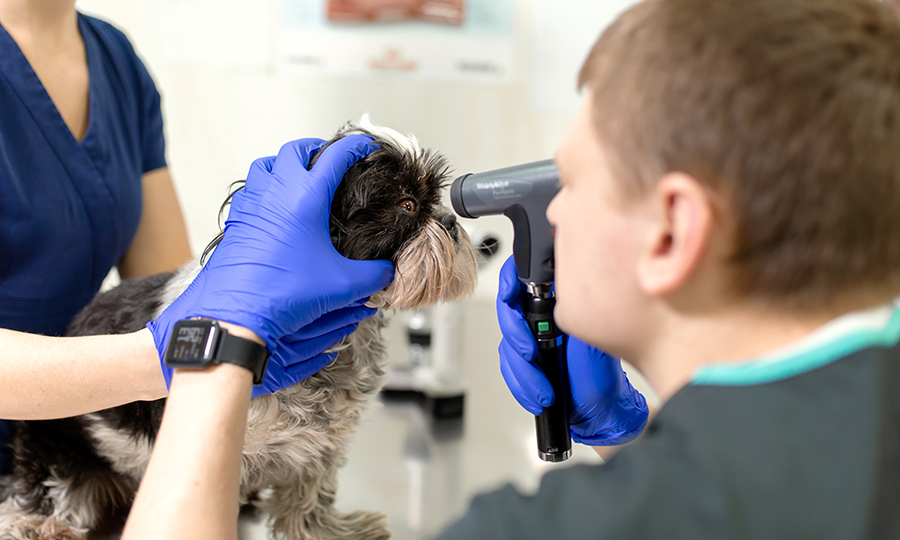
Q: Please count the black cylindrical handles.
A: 1